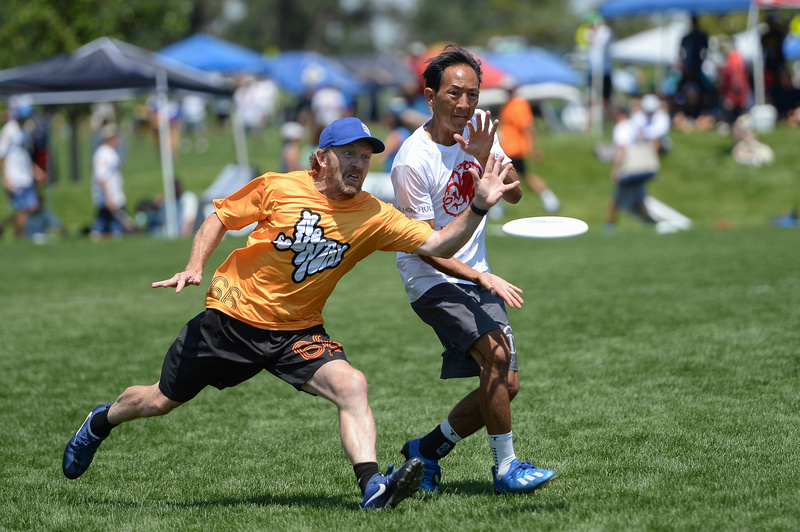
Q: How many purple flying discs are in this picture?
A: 0